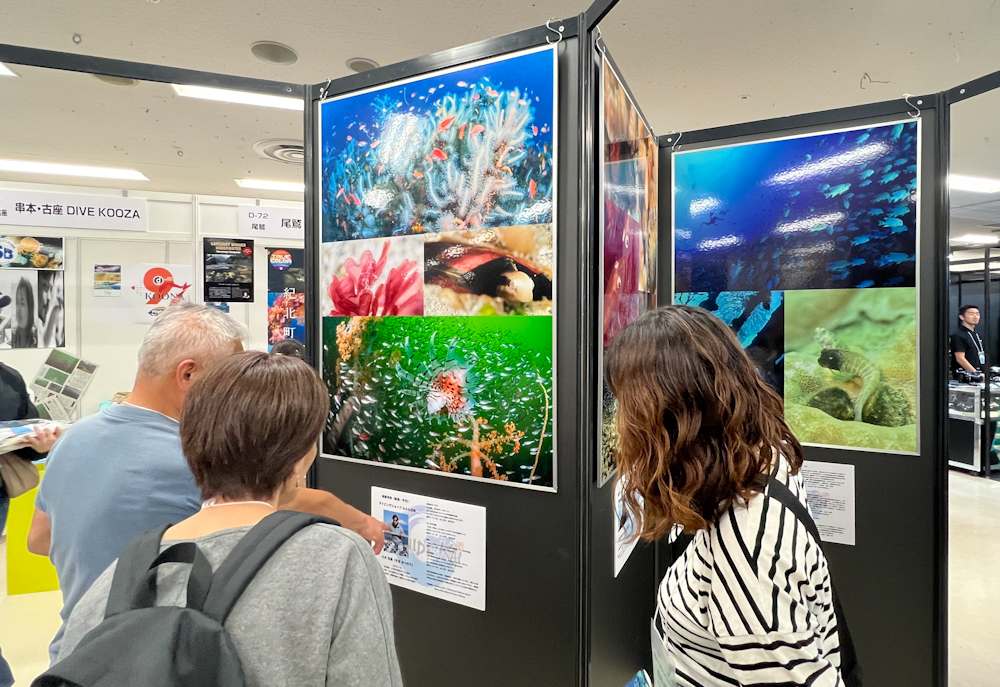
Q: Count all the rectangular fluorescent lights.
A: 6